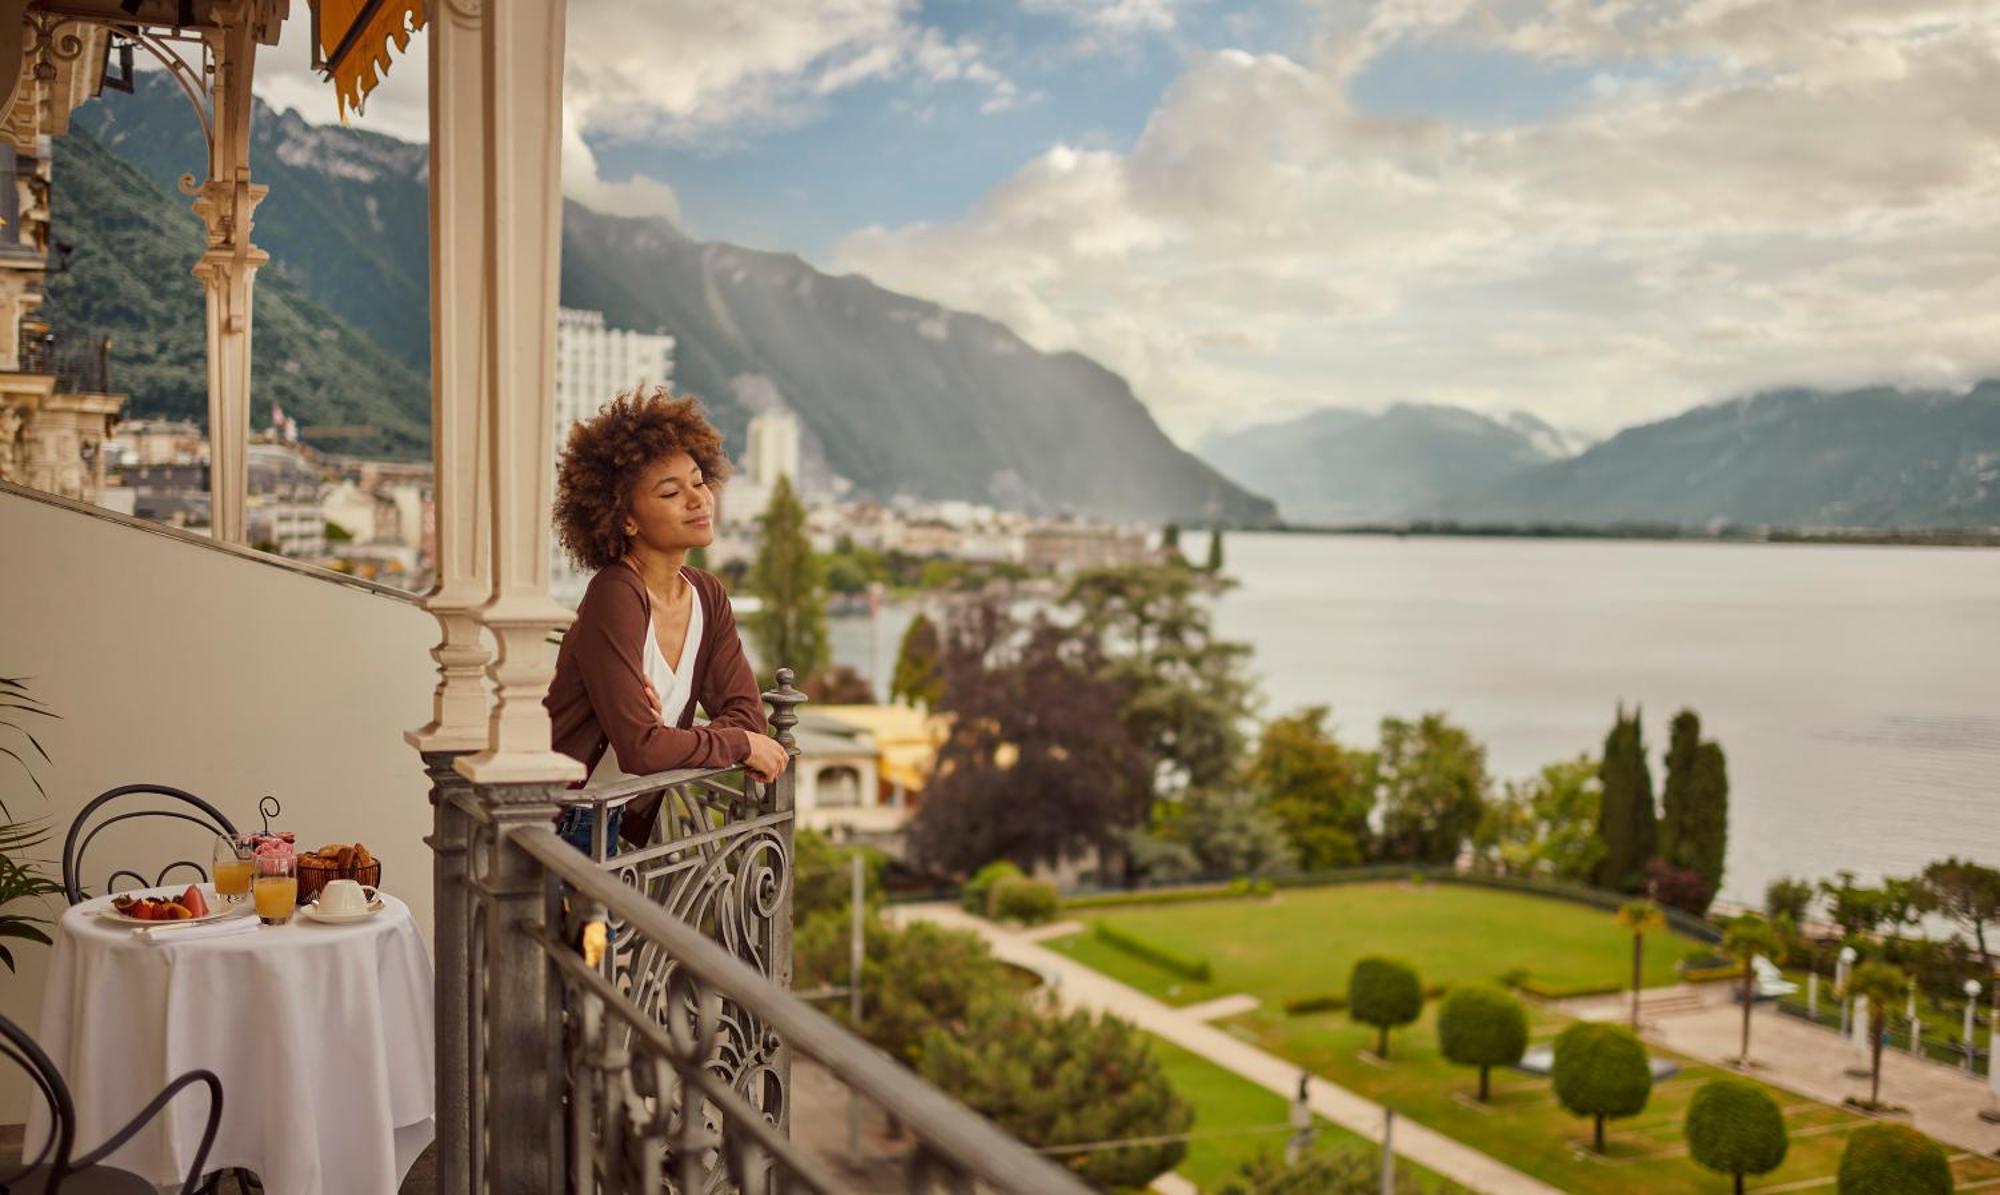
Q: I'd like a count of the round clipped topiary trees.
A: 5